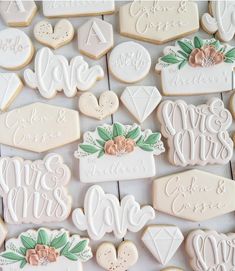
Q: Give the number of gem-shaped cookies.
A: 3